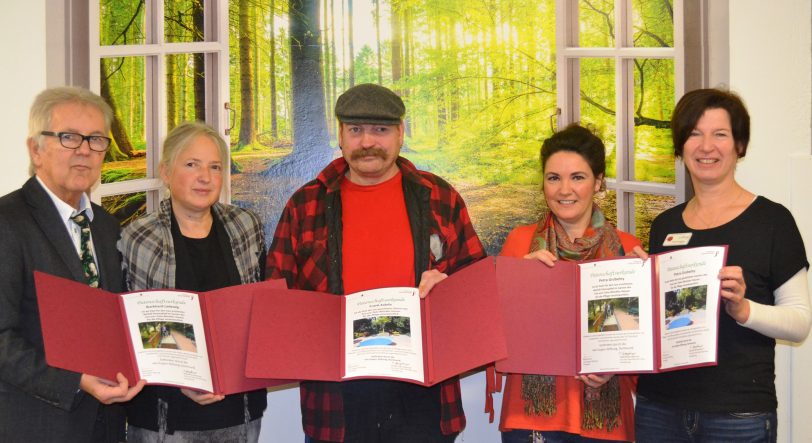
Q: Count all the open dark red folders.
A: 3